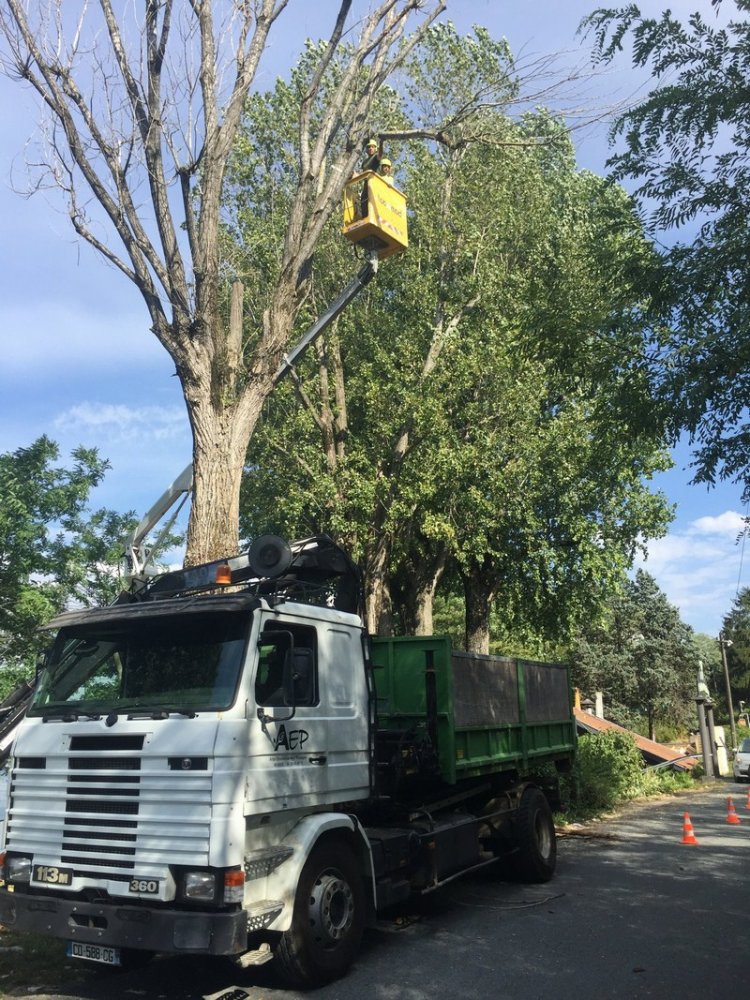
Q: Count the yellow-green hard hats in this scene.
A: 2